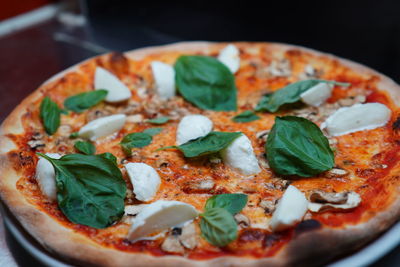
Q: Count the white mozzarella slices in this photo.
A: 12